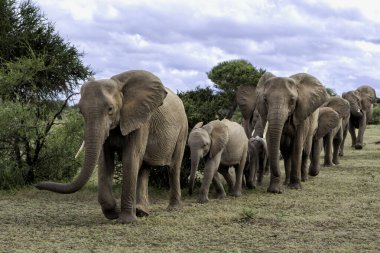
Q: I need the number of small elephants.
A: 2